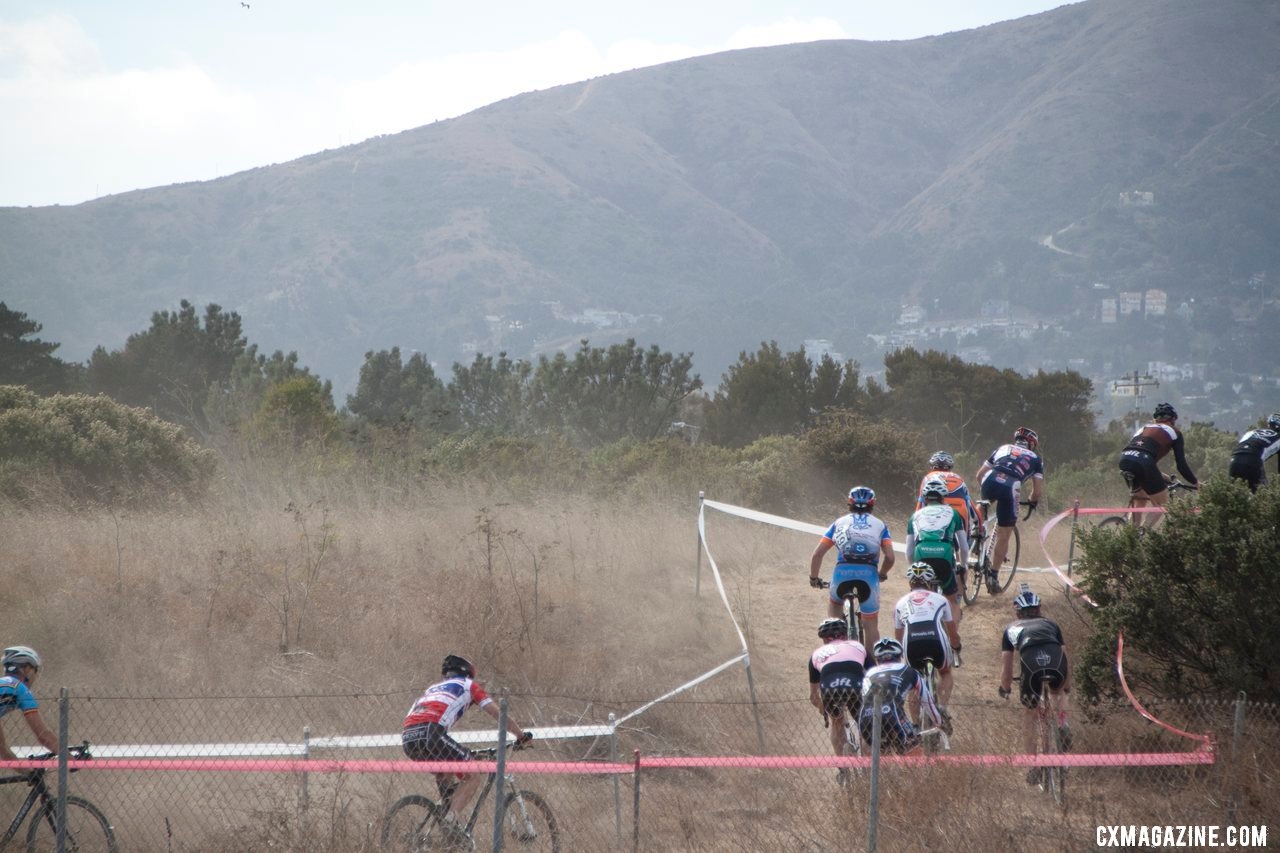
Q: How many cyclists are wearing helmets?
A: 12